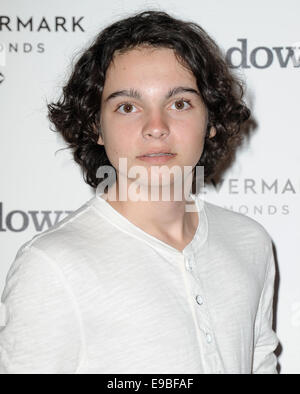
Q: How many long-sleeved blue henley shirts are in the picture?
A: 0